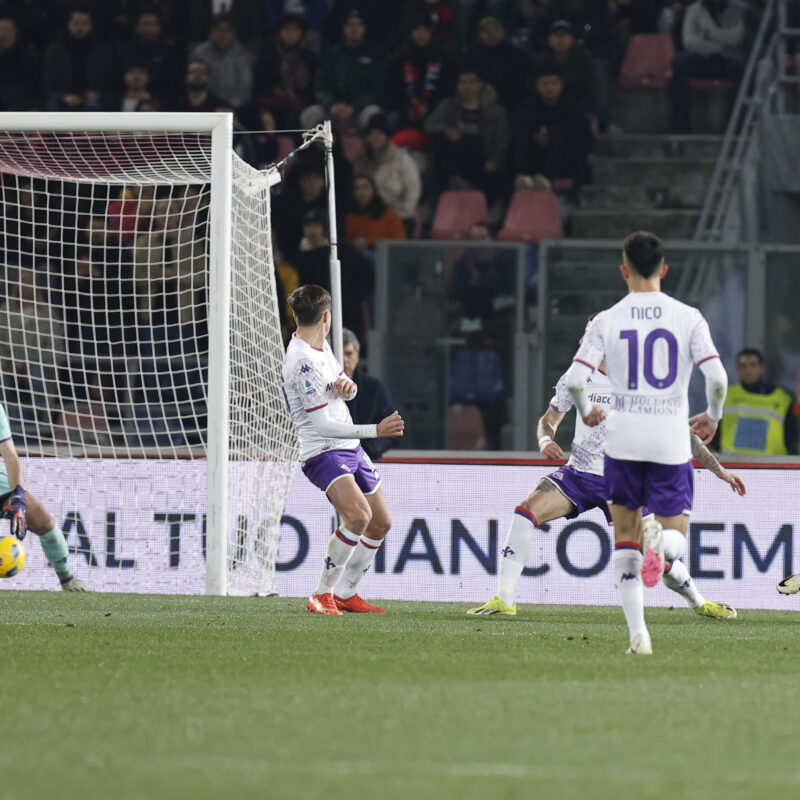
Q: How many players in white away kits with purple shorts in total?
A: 3